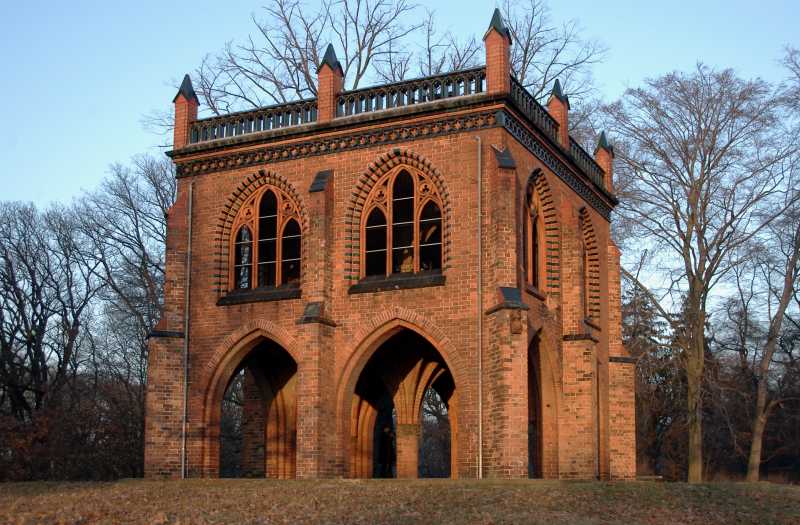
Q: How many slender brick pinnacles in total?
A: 5